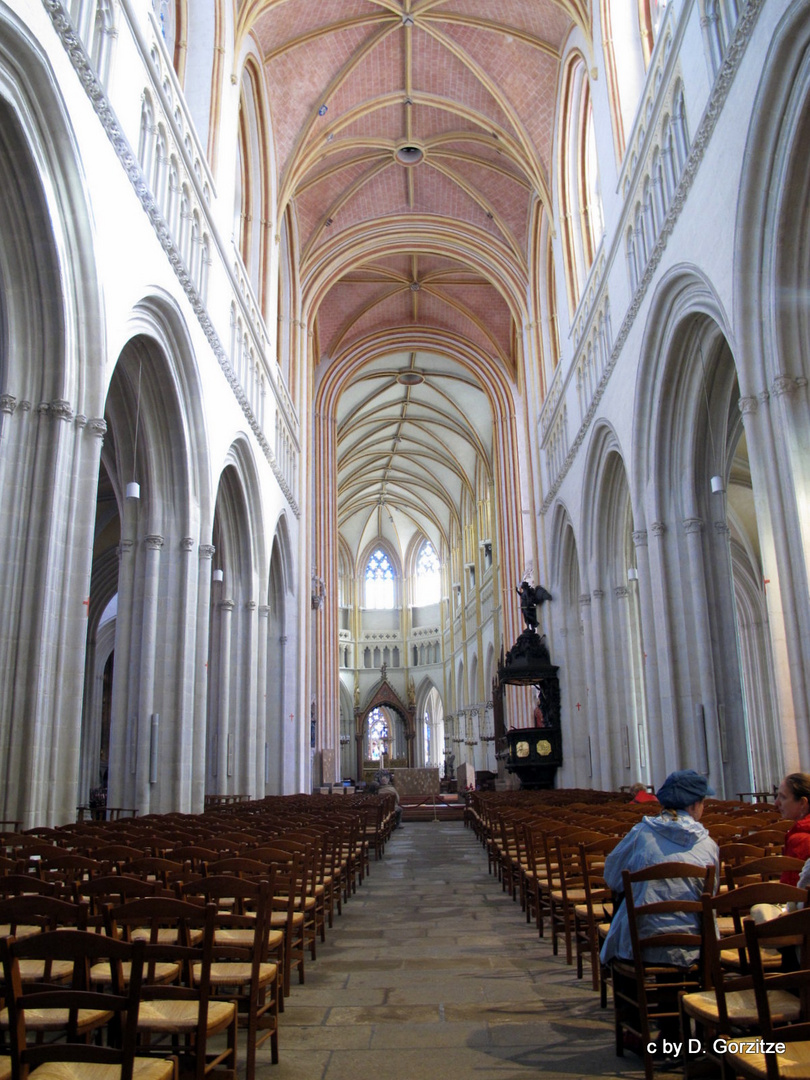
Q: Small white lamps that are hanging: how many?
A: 4